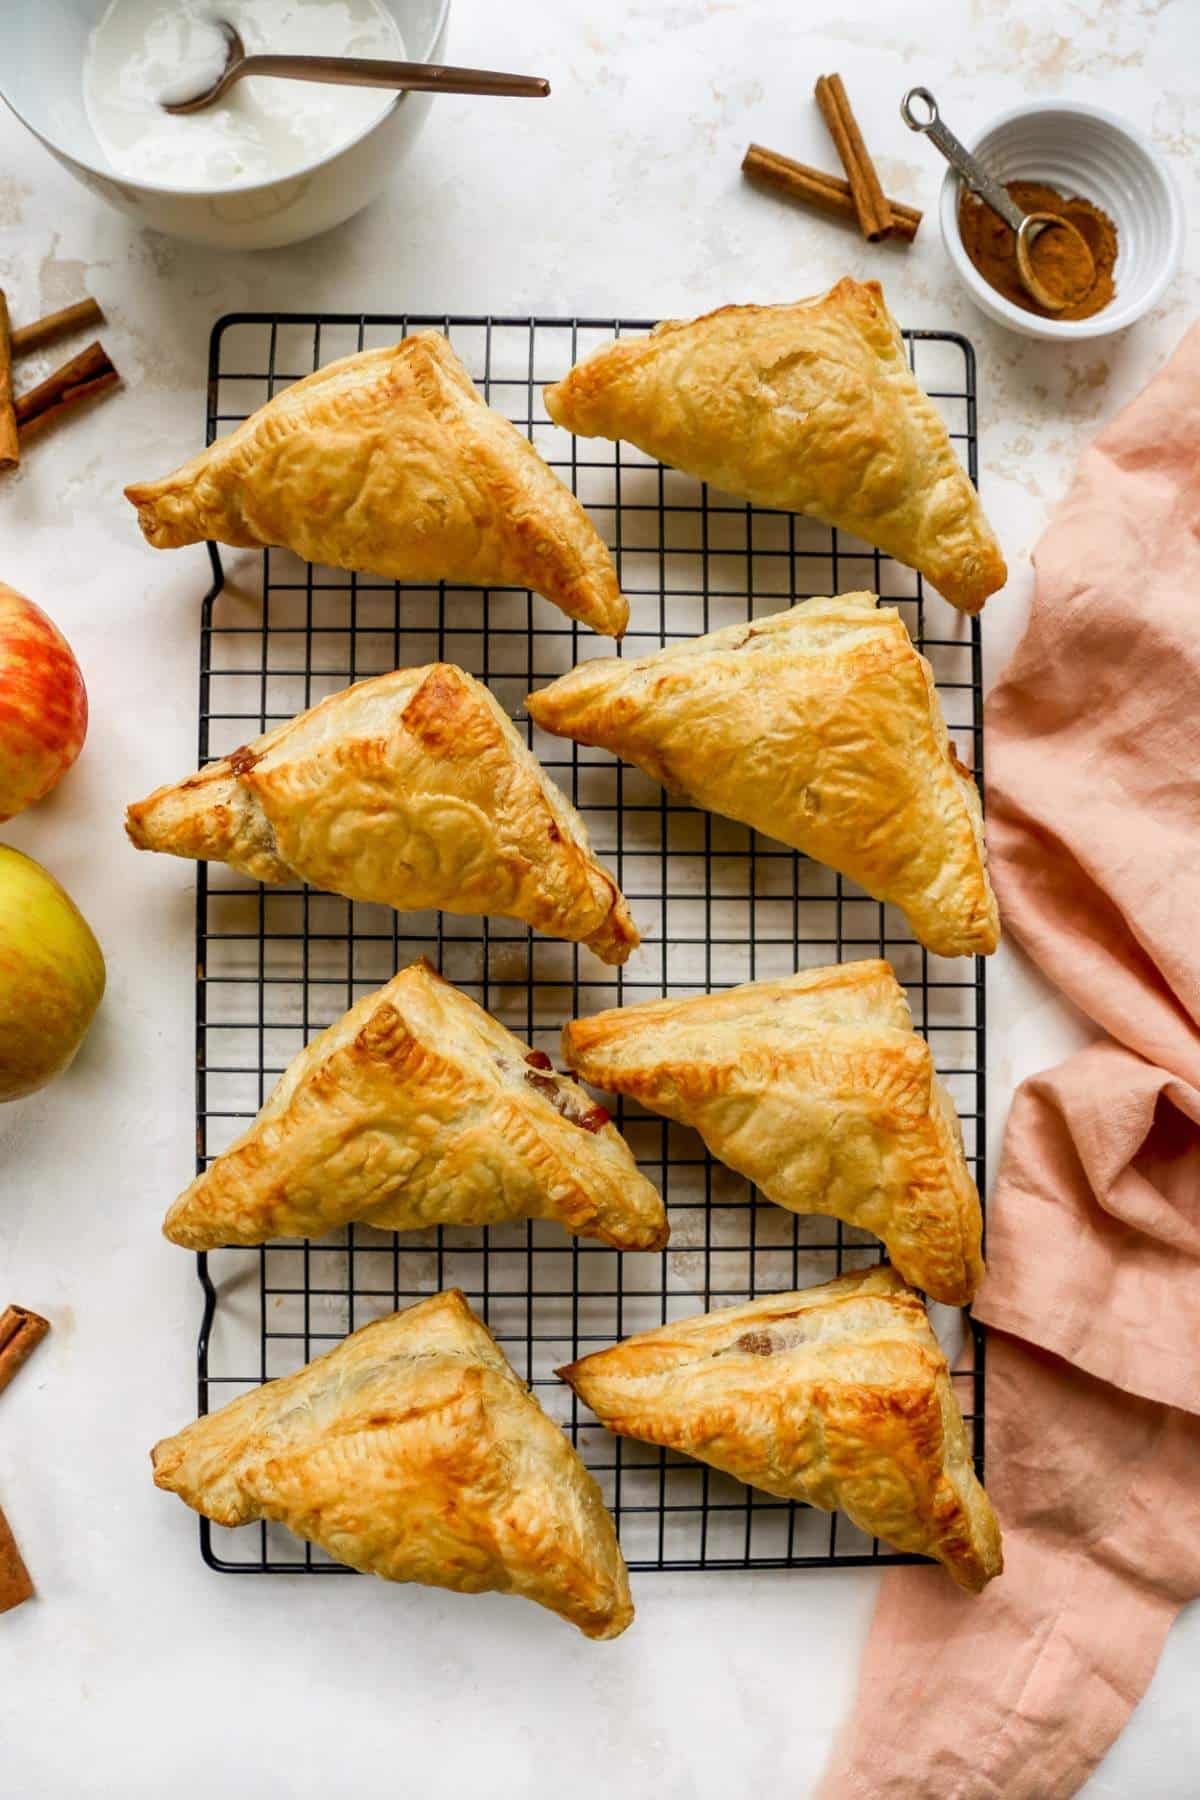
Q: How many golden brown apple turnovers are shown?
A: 8